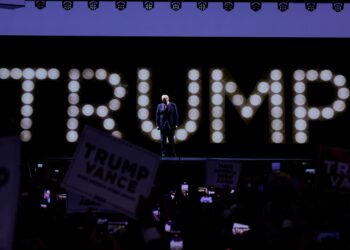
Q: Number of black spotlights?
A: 12